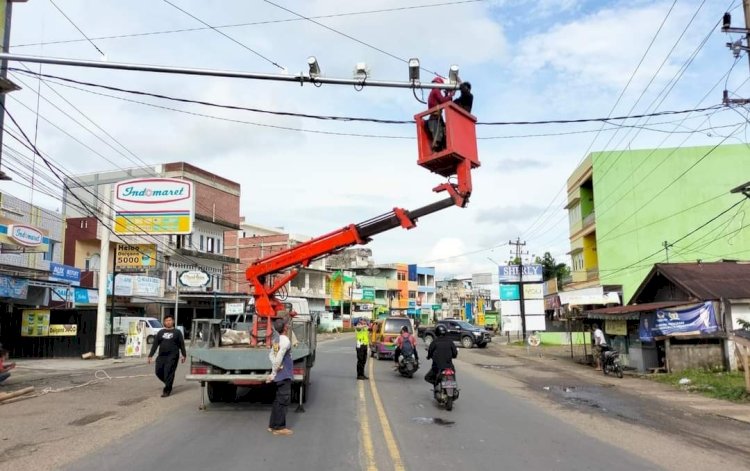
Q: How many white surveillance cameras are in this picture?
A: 4